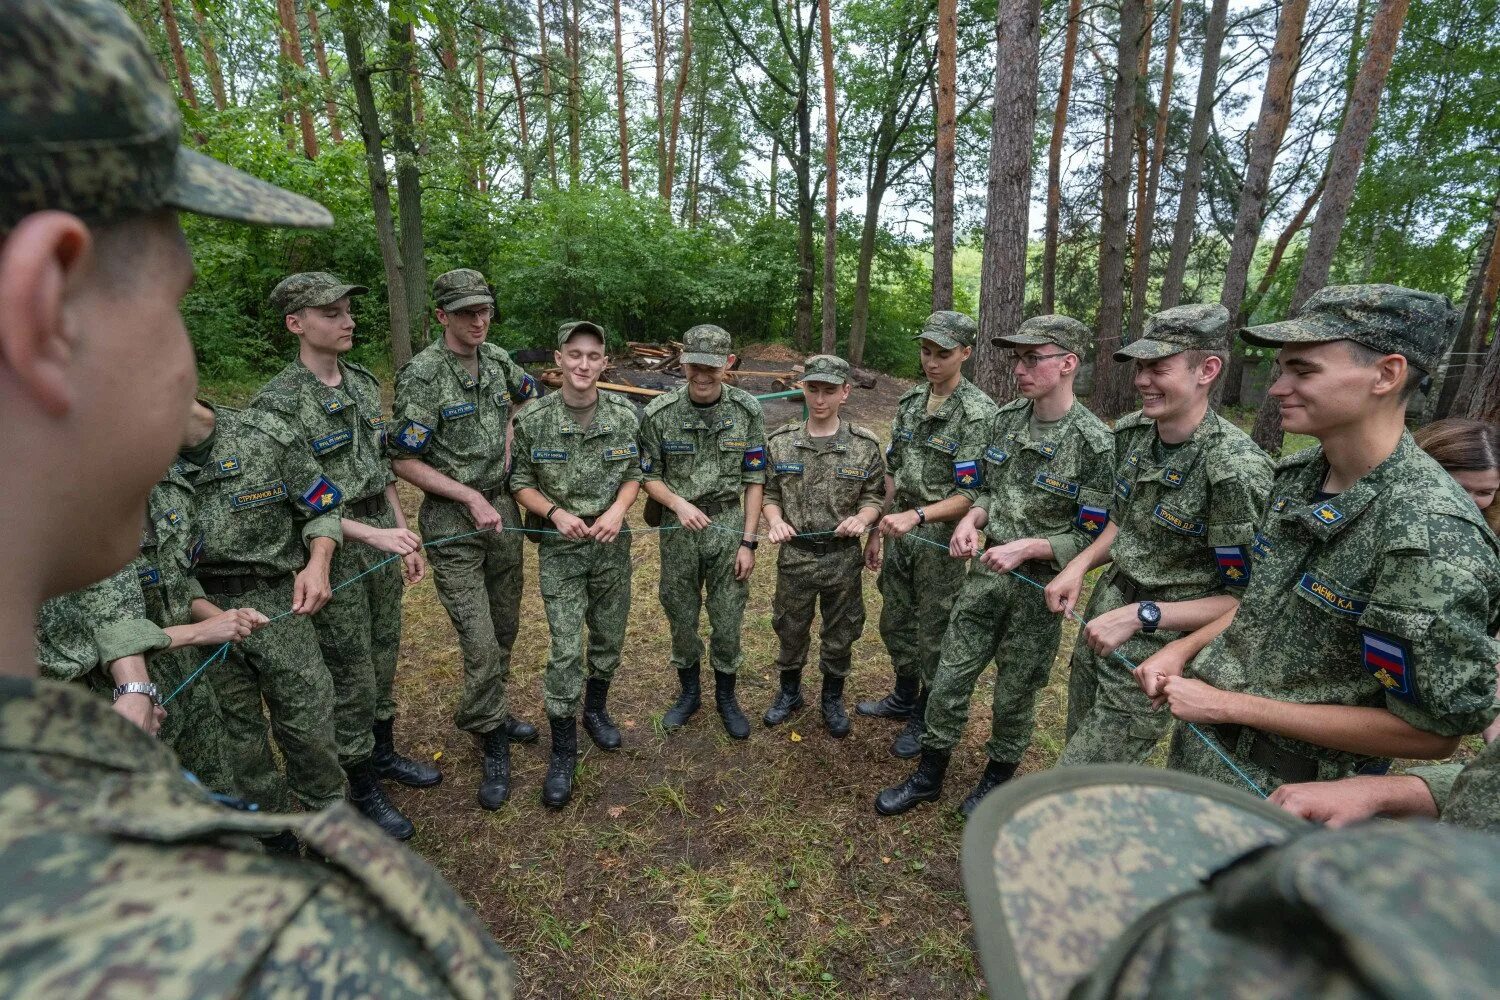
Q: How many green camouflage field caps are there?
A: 11